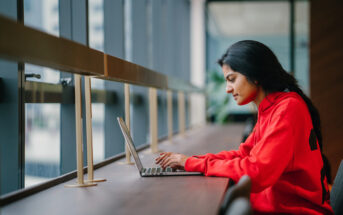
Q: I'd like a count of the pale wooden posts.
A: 6